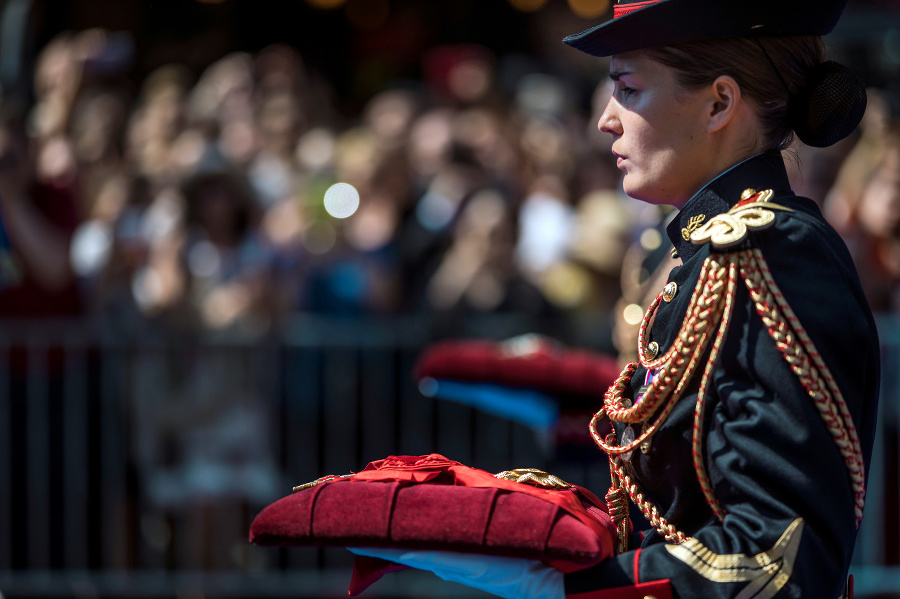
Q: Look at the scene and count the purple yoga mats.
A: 0